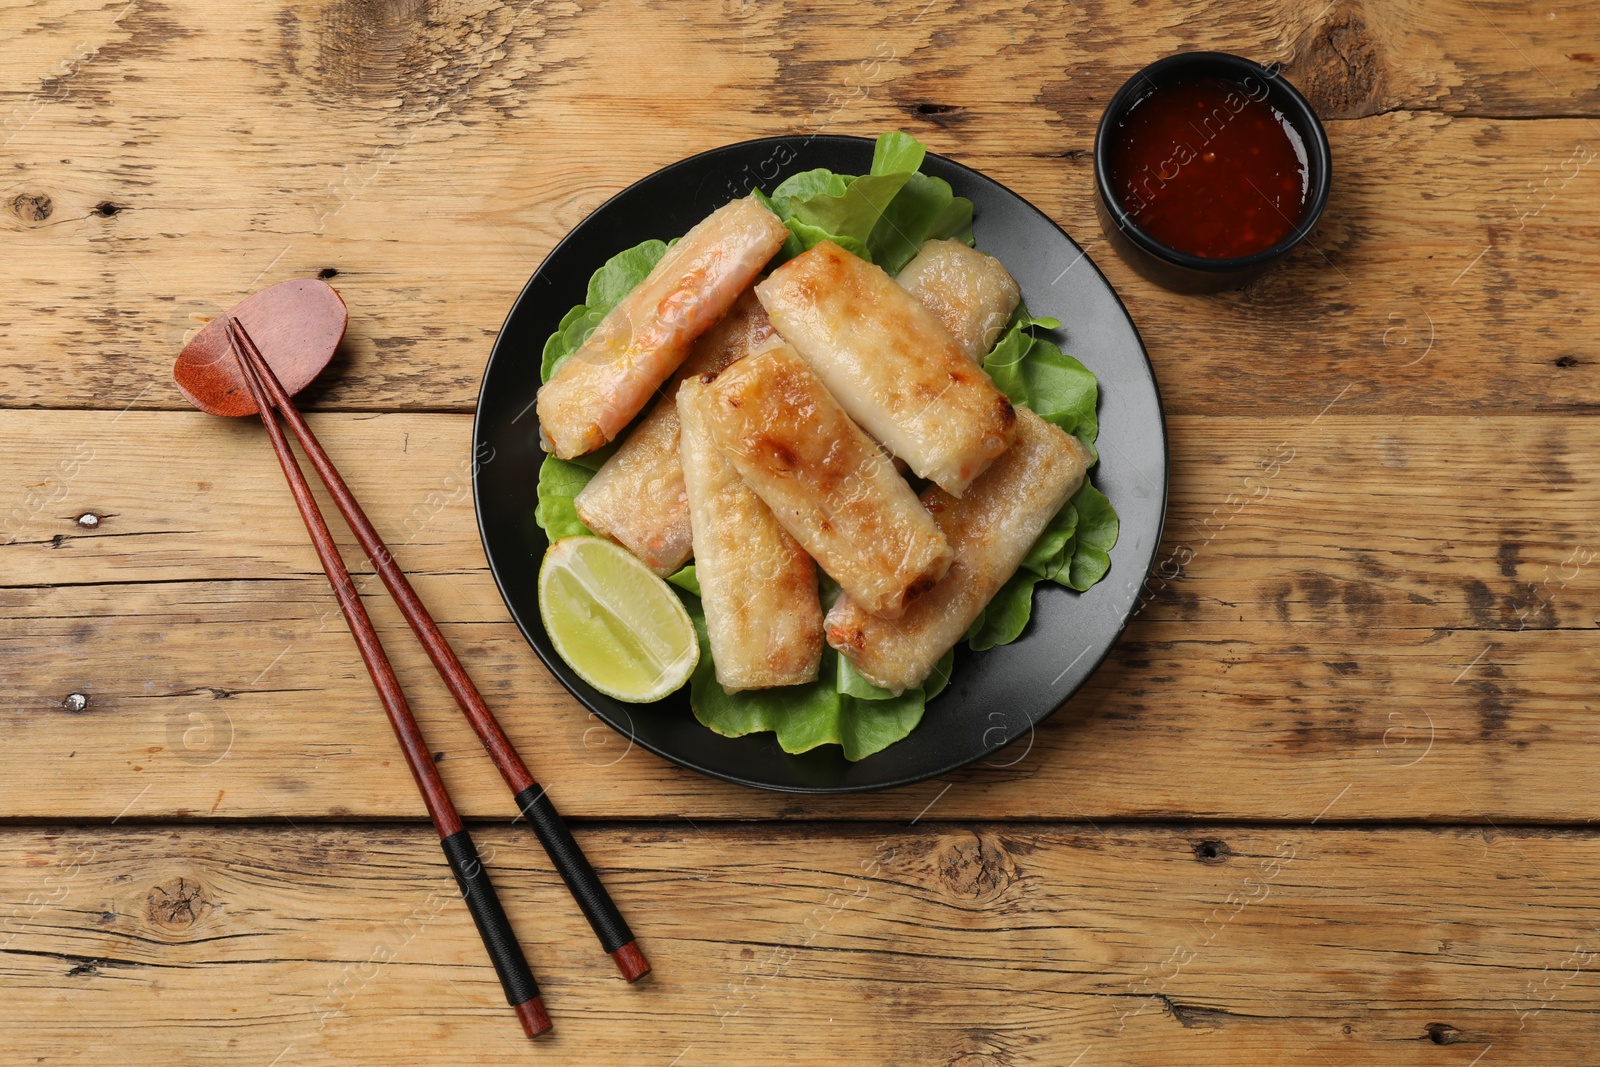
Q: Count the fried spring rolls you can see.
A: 7